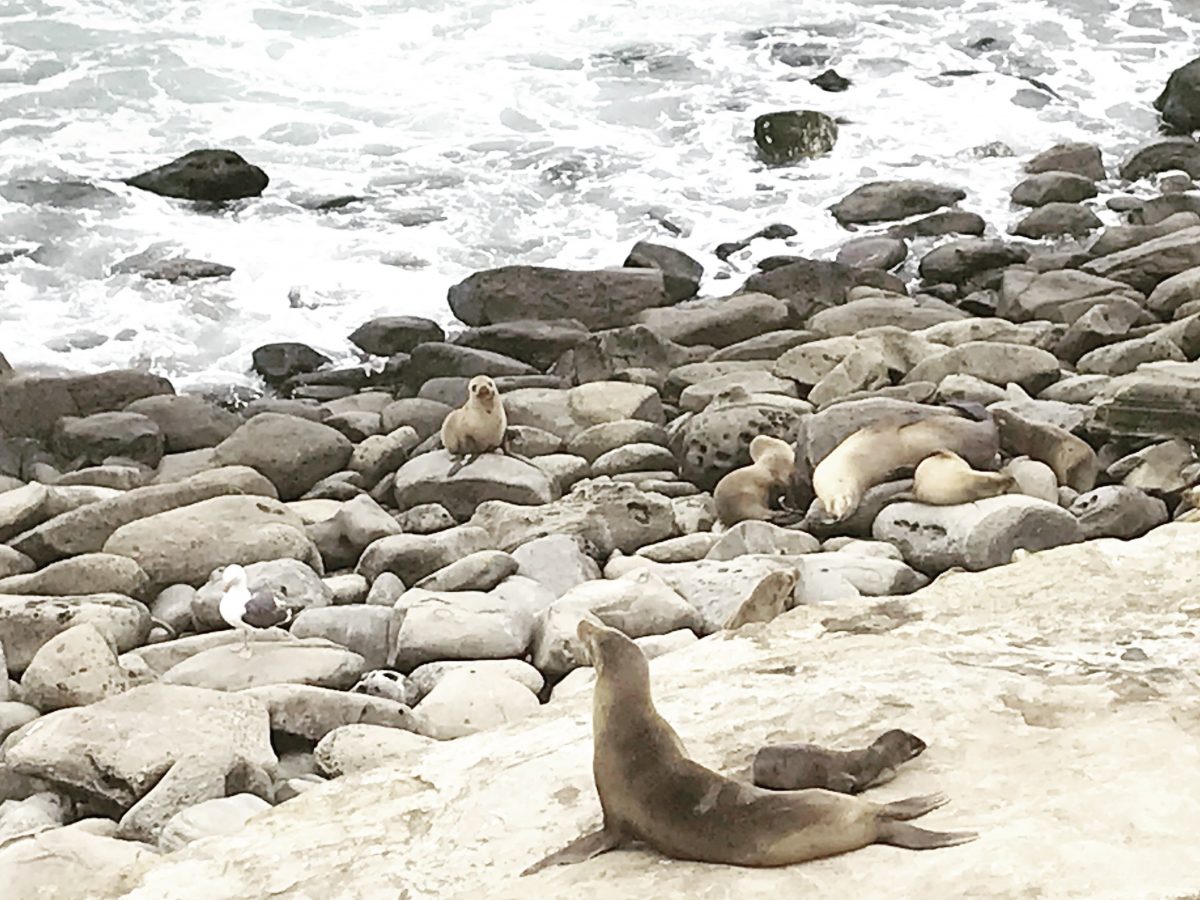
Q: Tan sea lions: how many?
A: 4